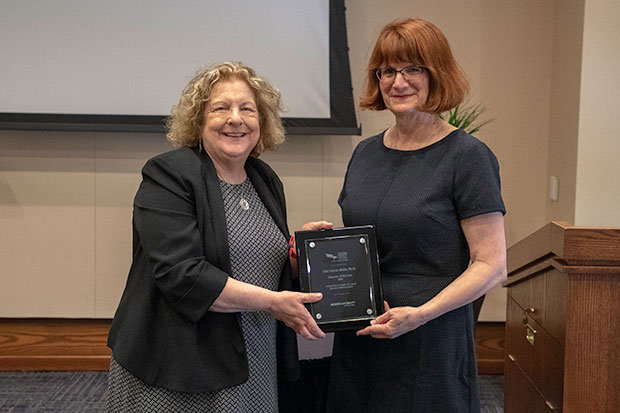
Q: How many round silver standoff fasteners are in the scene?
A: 4